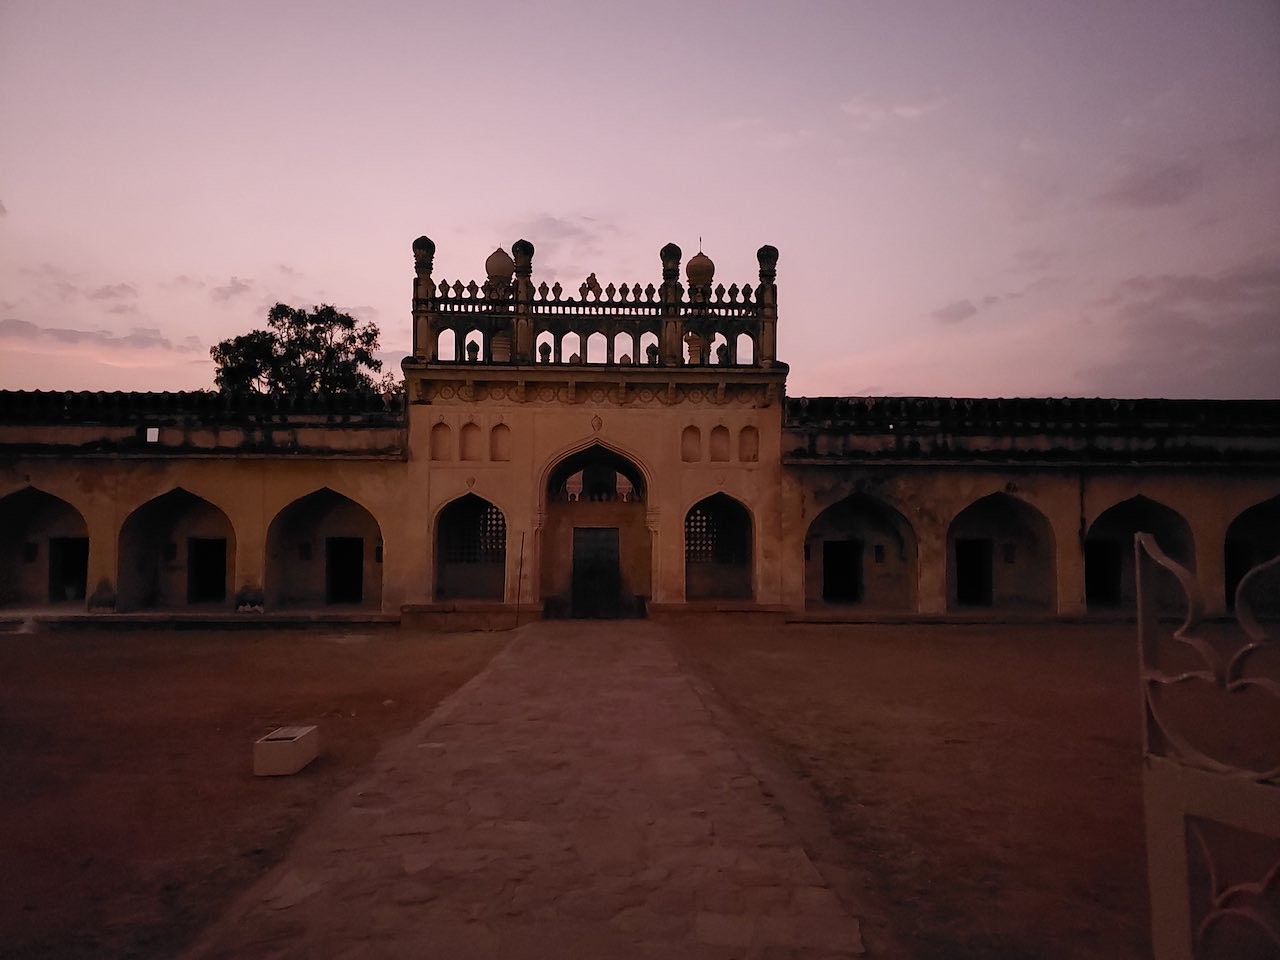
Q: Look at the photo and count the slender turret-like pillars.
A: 4